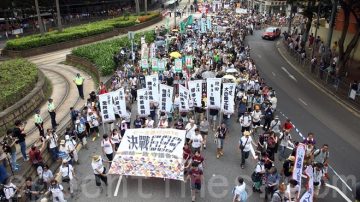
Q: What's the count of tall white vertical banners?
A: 9